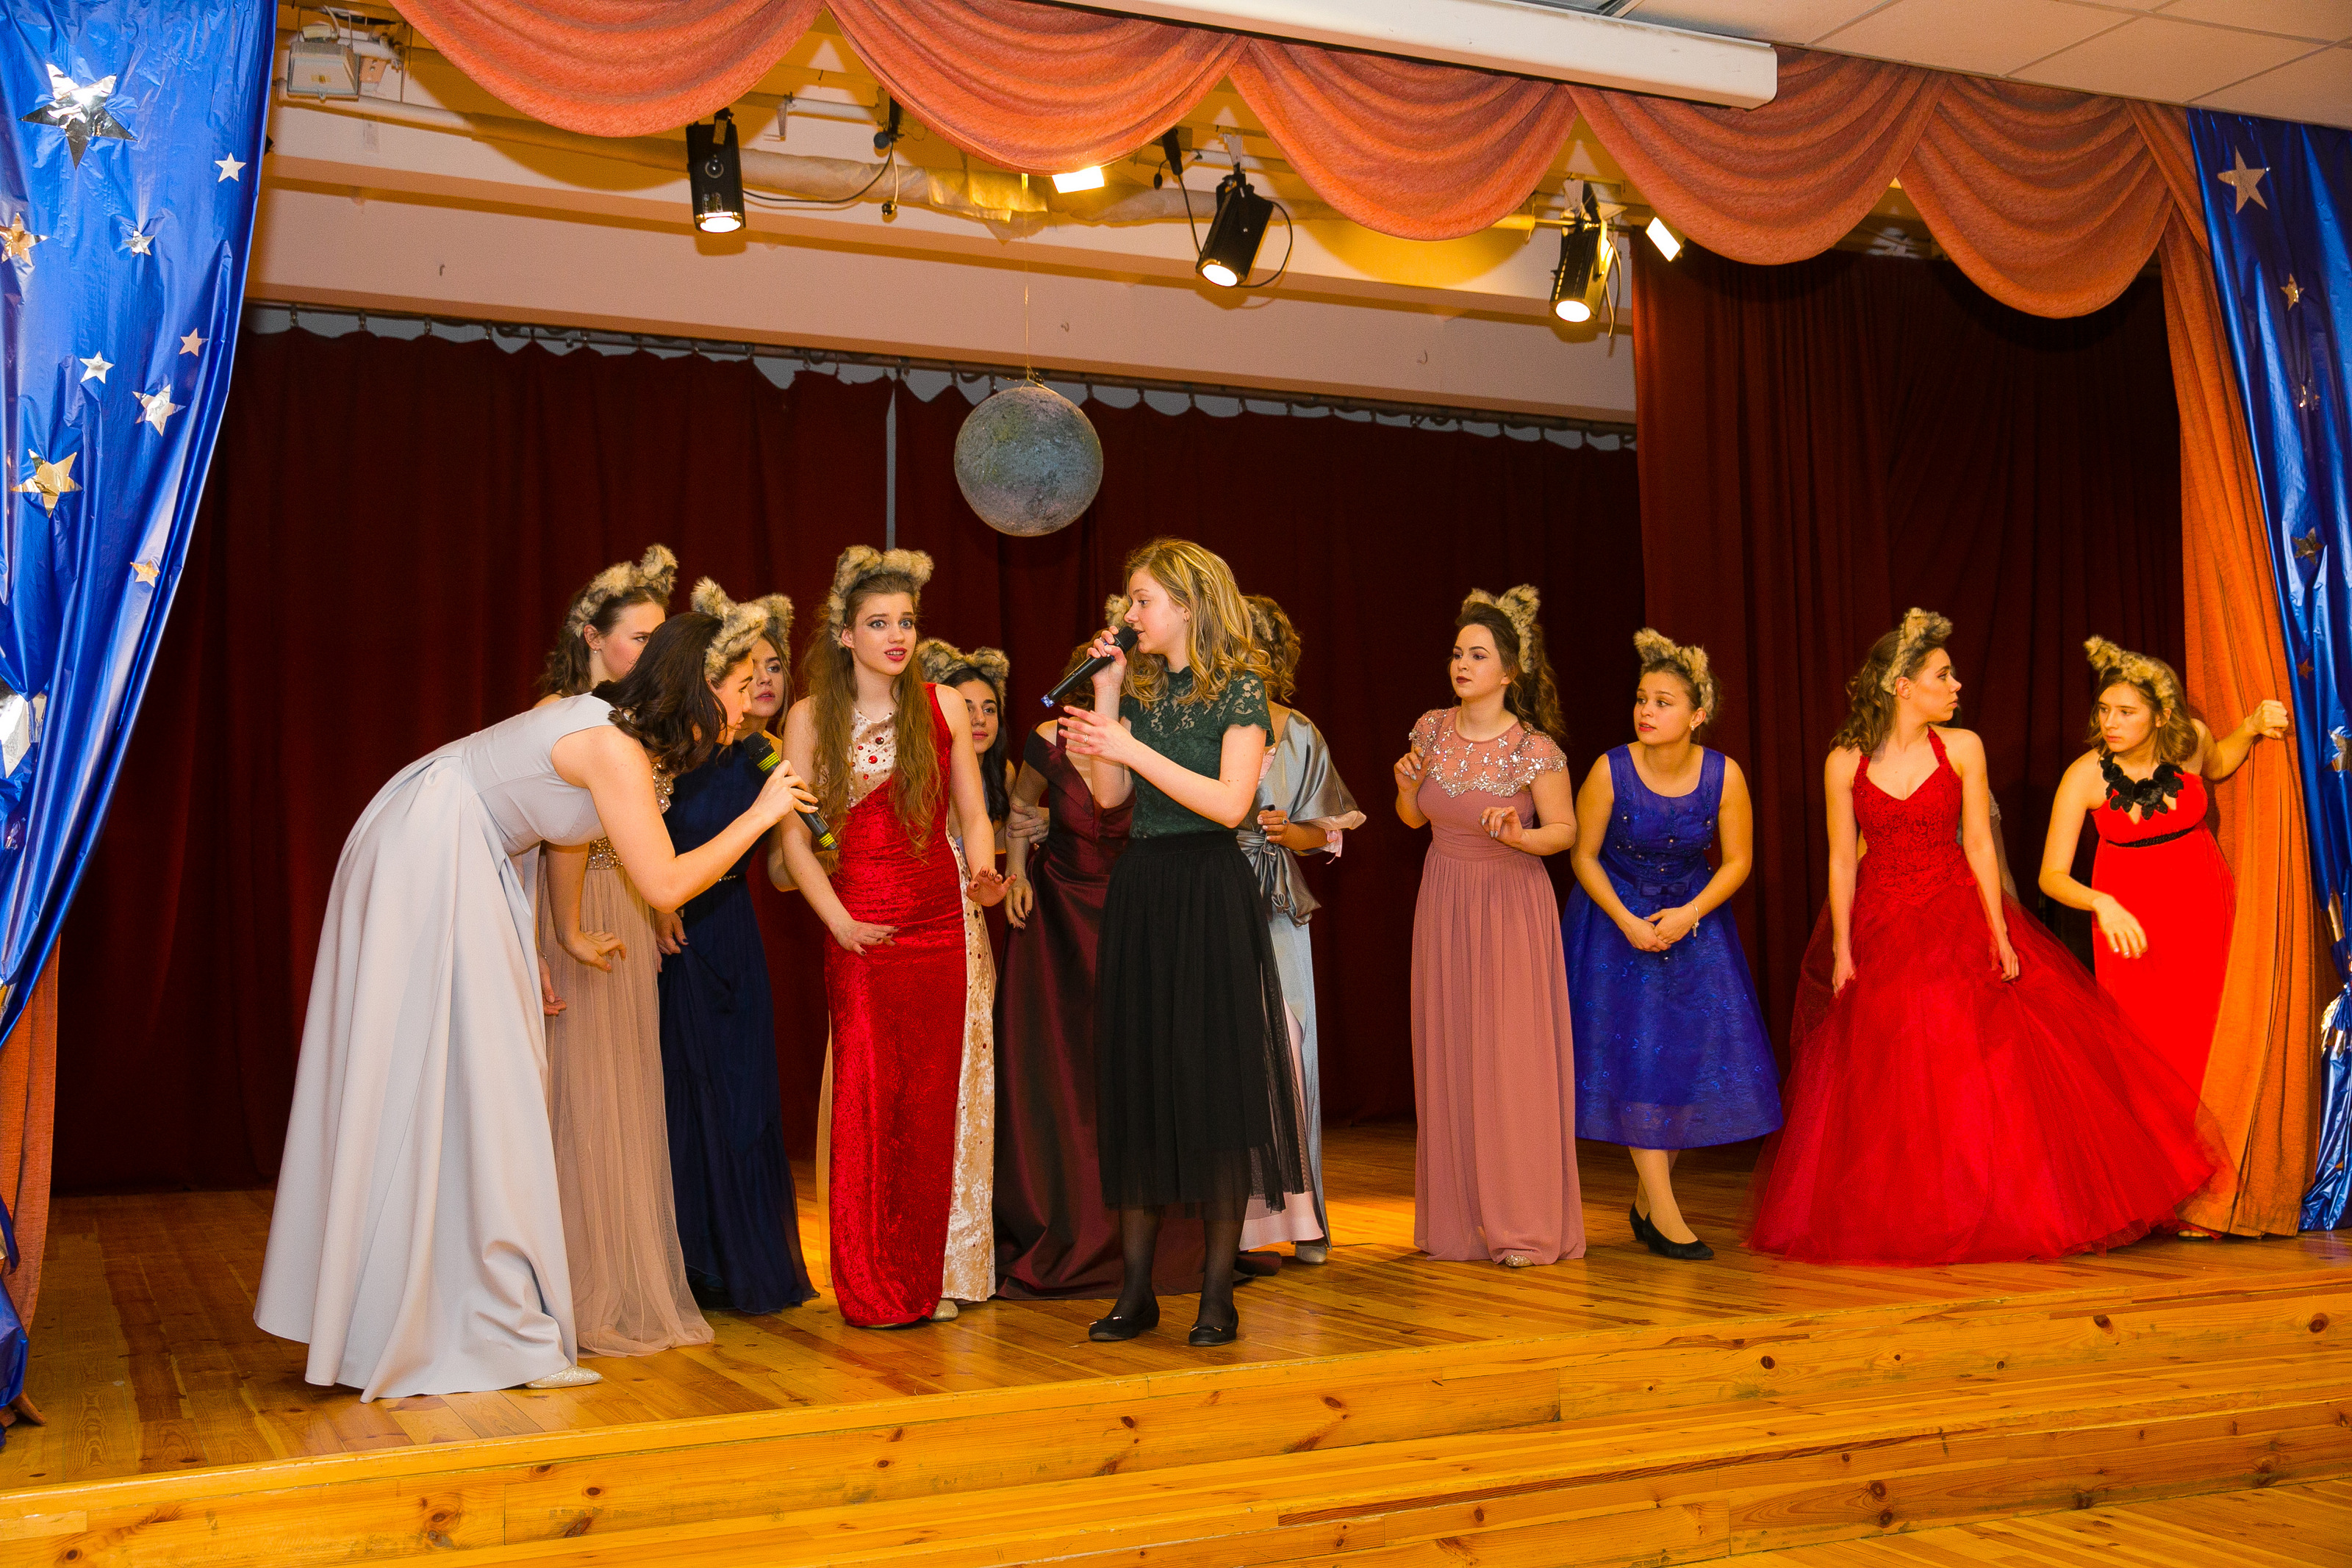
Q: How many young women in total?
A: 12